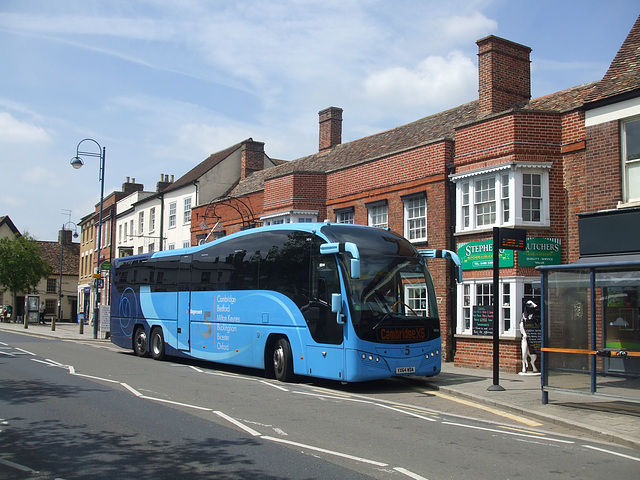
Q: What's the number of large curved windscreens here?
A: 1